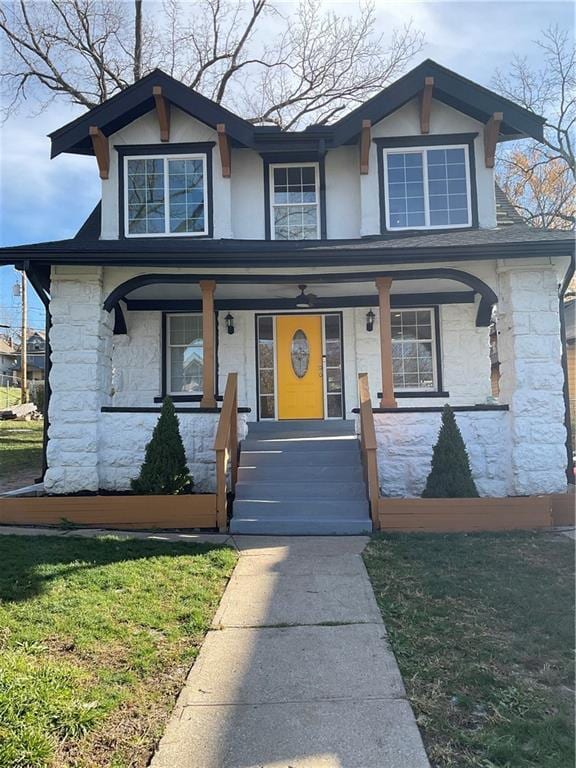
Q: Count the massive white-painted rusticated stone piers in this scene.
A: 2